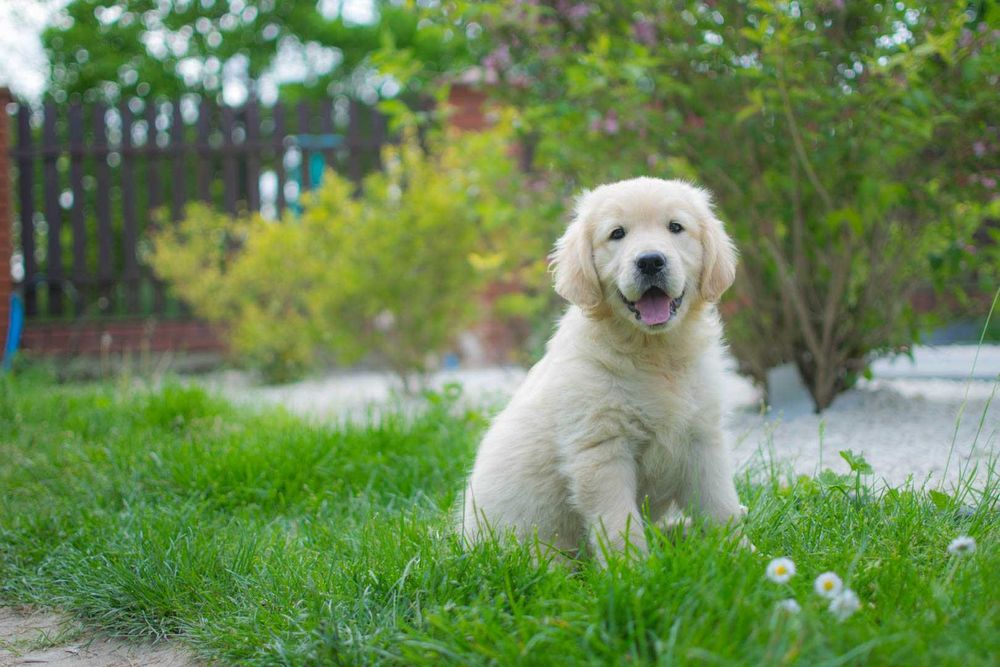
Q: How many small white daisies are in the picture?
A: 5